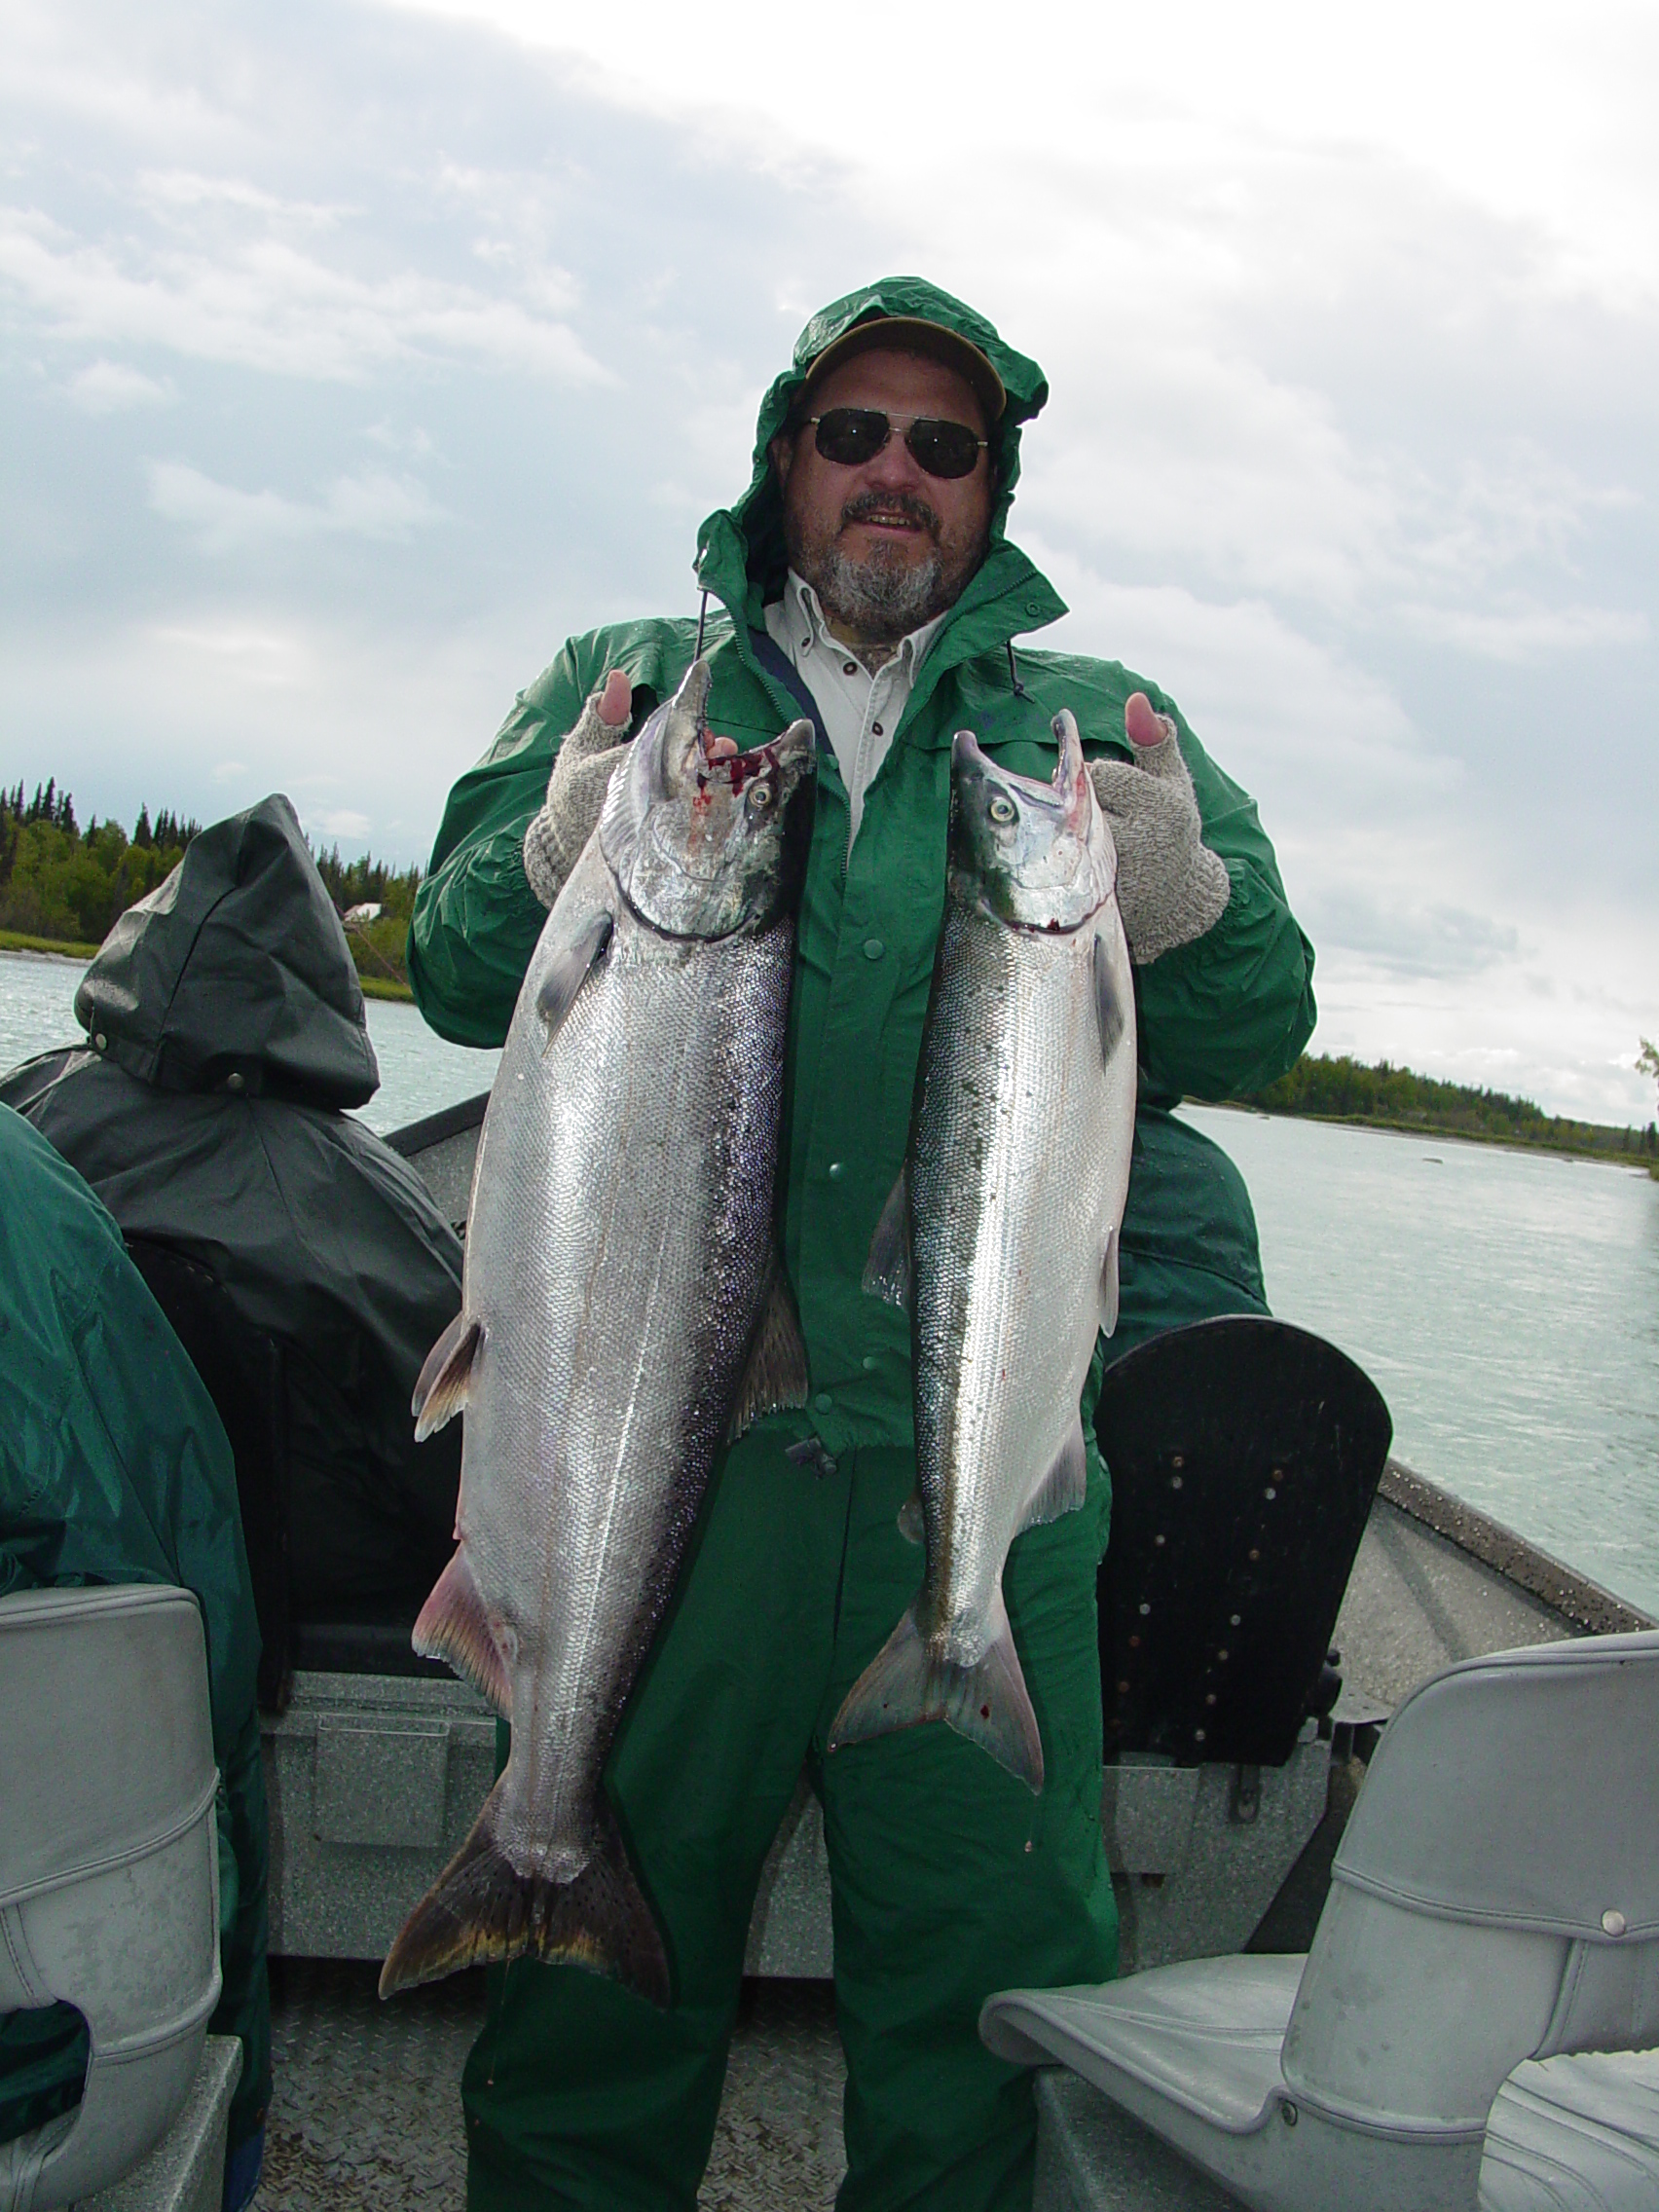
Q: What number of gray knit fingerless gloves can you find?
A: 2